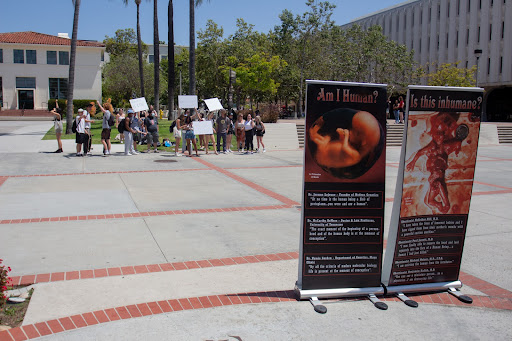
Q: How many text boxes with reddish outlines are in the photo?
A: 7